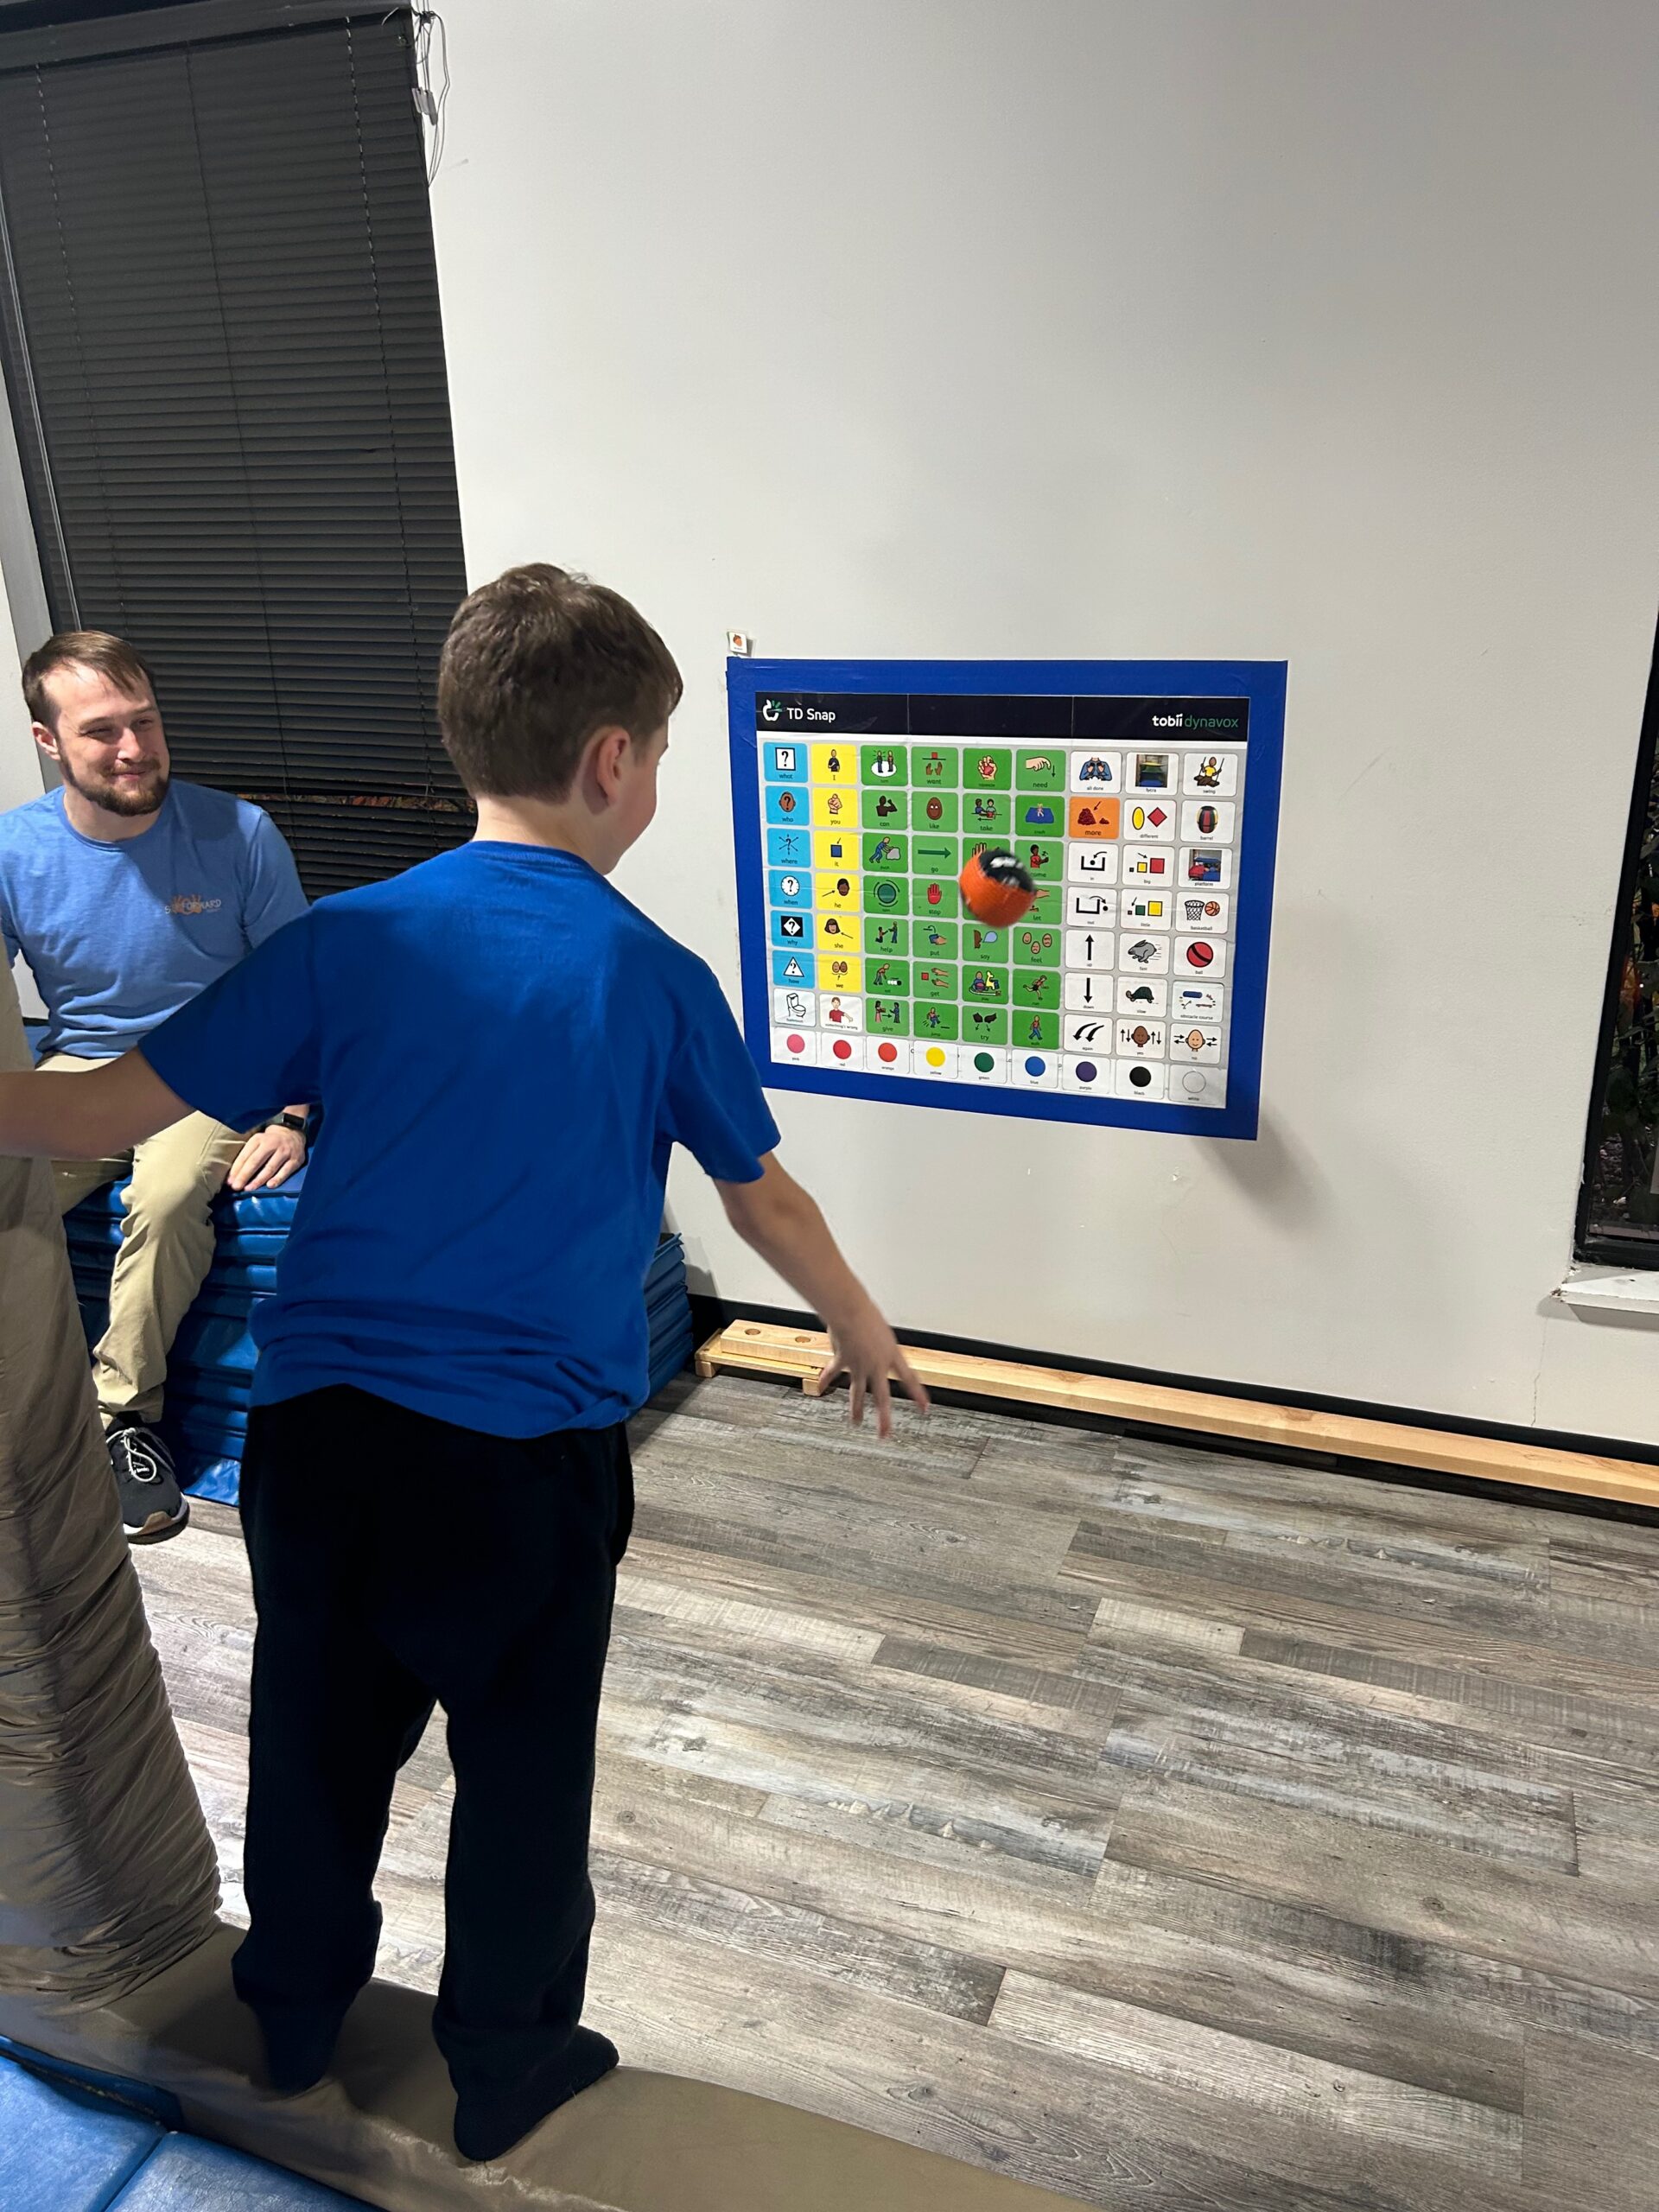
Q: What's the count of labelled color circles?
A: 9